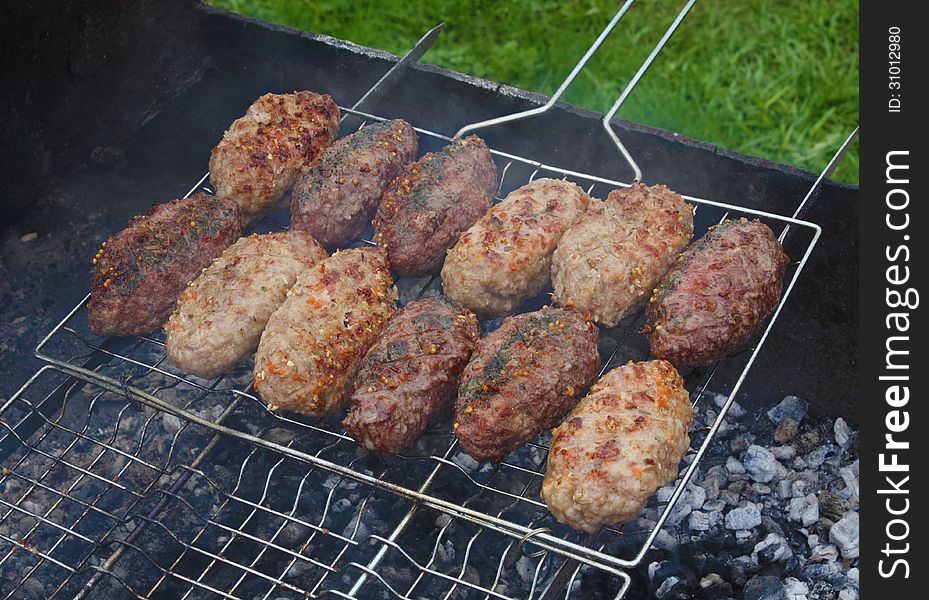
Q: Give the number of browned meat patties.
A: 12